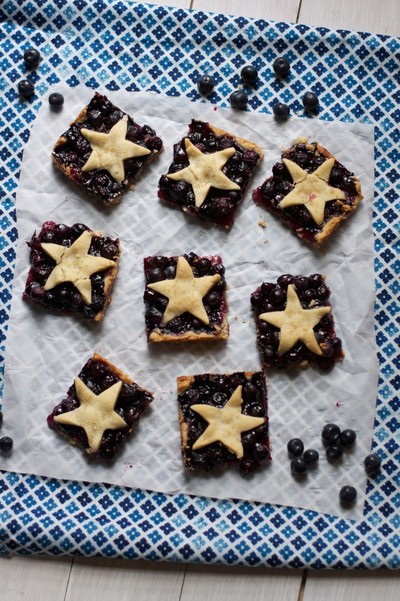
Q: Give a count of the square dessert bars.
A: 8